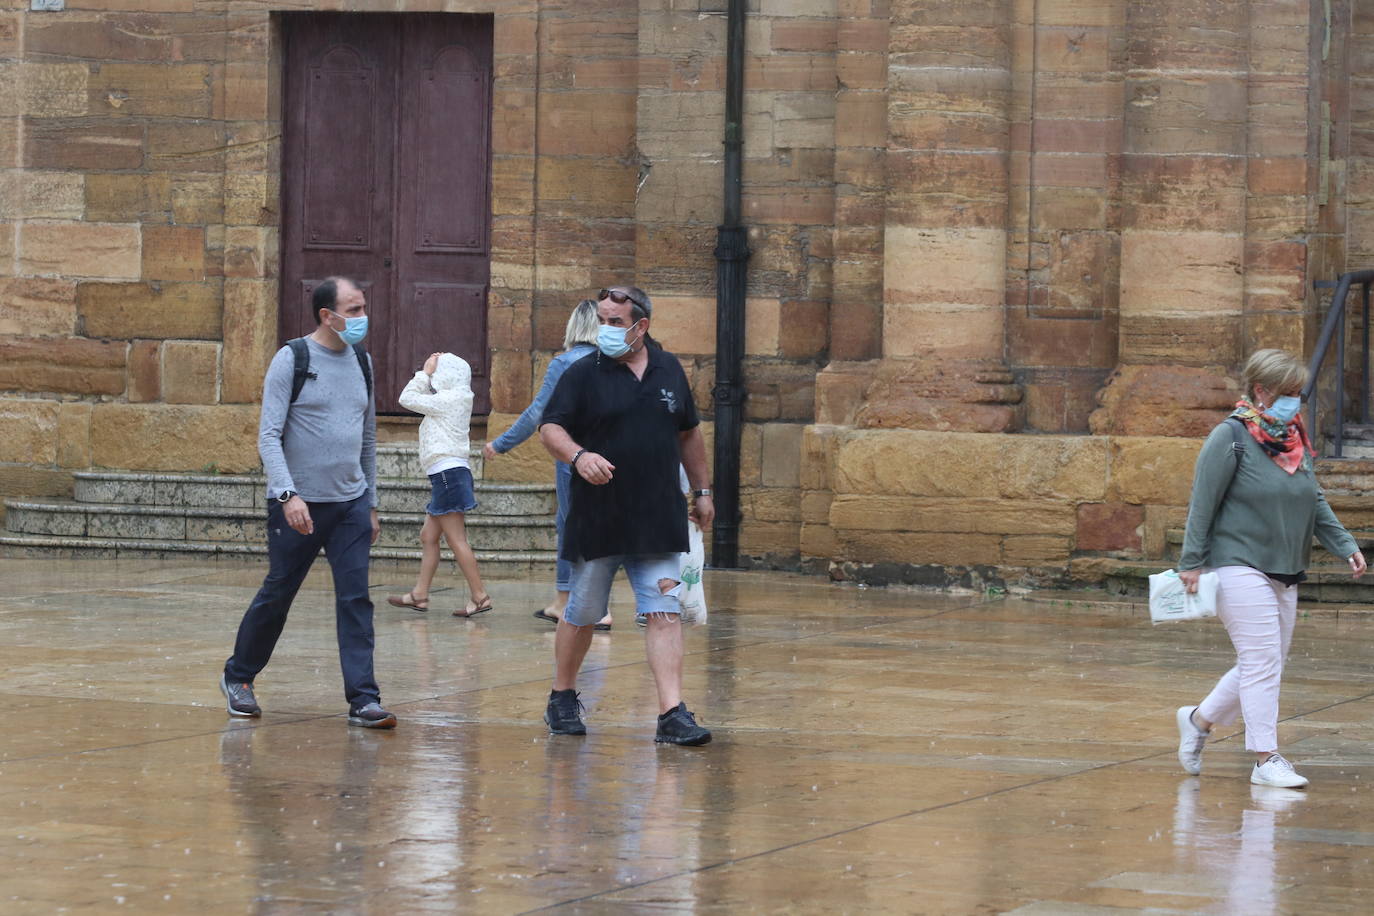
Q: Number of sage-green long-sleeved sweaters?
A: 1